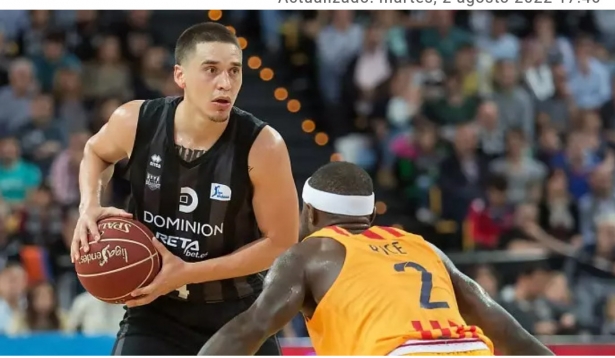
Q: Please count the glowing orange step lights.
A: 12